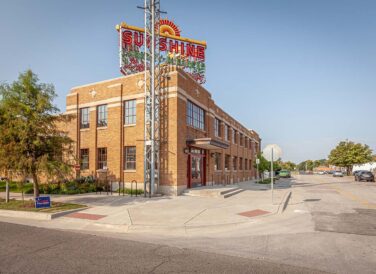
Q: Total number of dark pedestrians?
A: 0